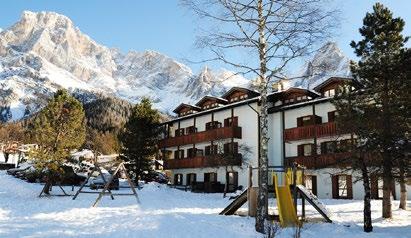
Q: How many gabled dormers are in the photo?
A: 5